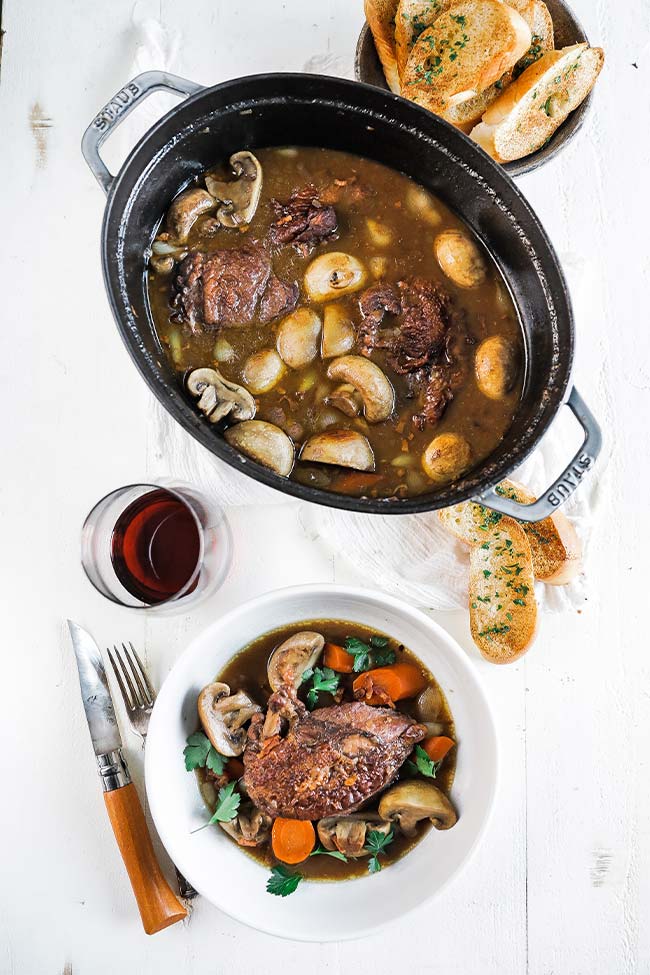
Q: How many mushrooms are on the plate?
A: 5